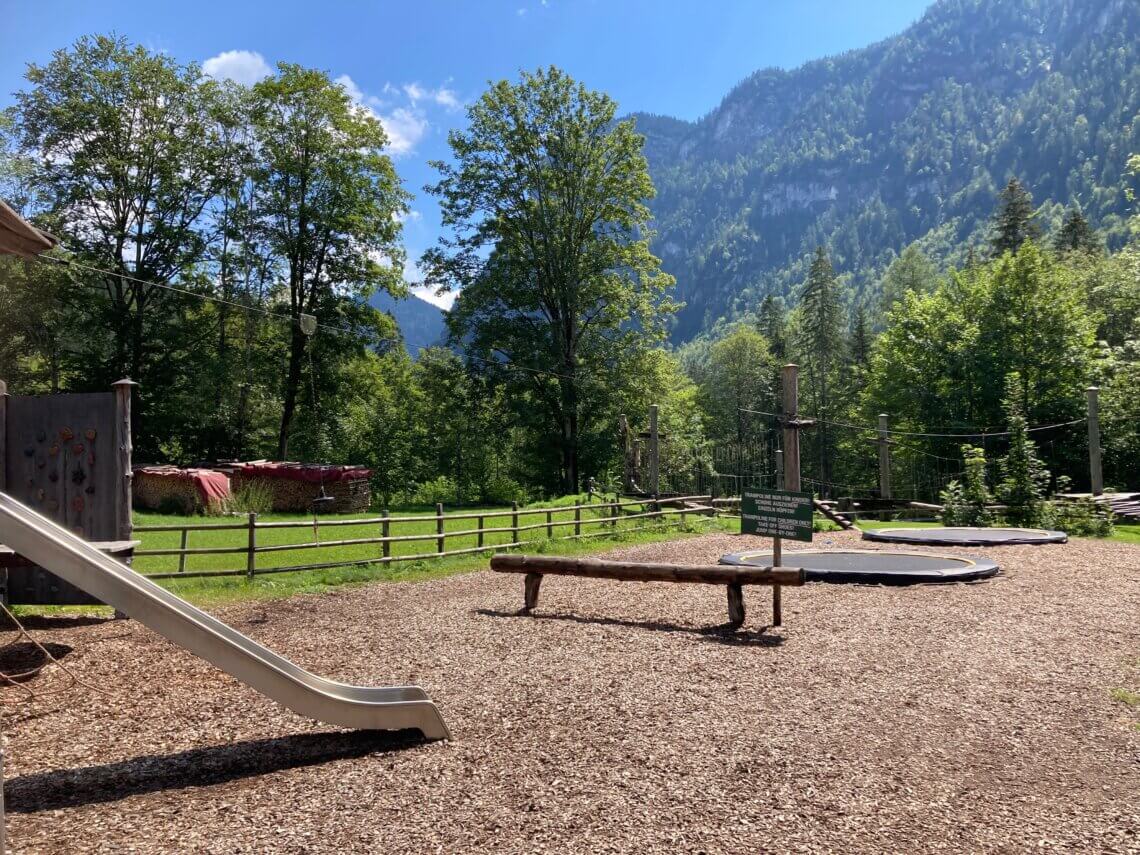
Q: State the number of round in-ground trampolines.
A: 2